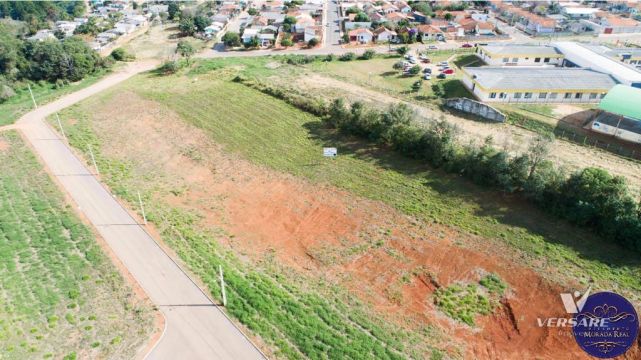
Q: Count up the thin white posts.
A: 5